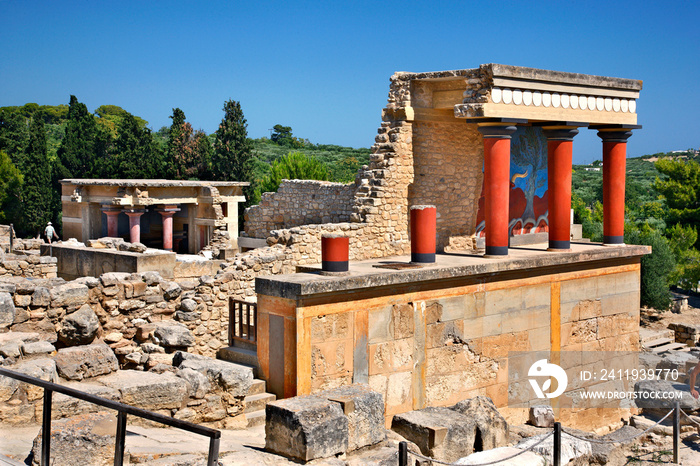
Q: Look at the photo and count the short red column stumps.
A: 2